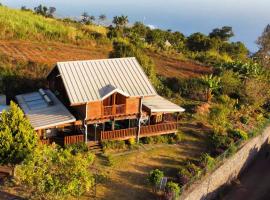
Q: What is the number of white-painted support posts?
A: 2